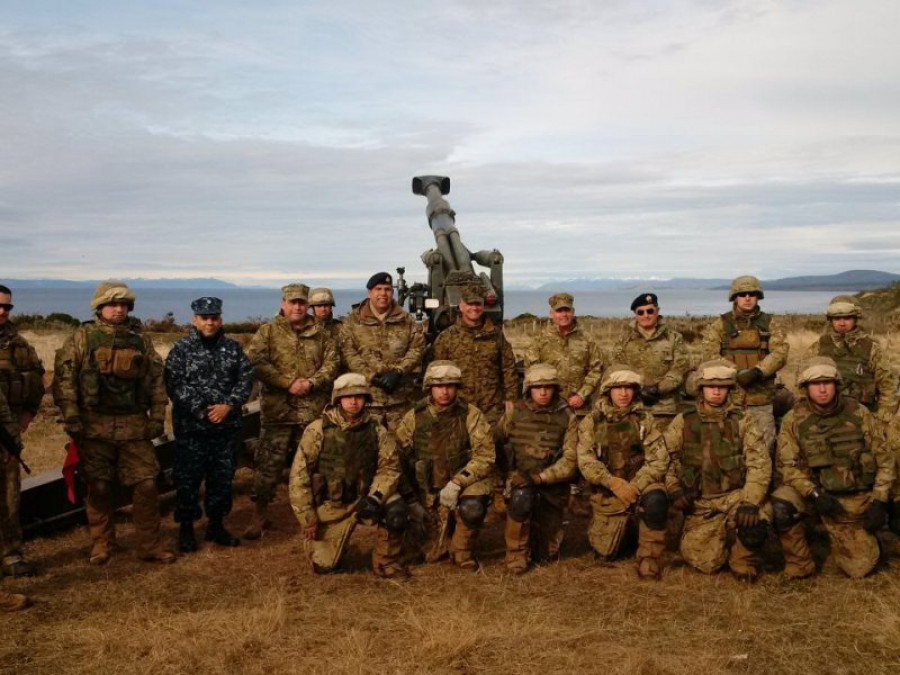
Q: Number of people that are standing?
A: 11